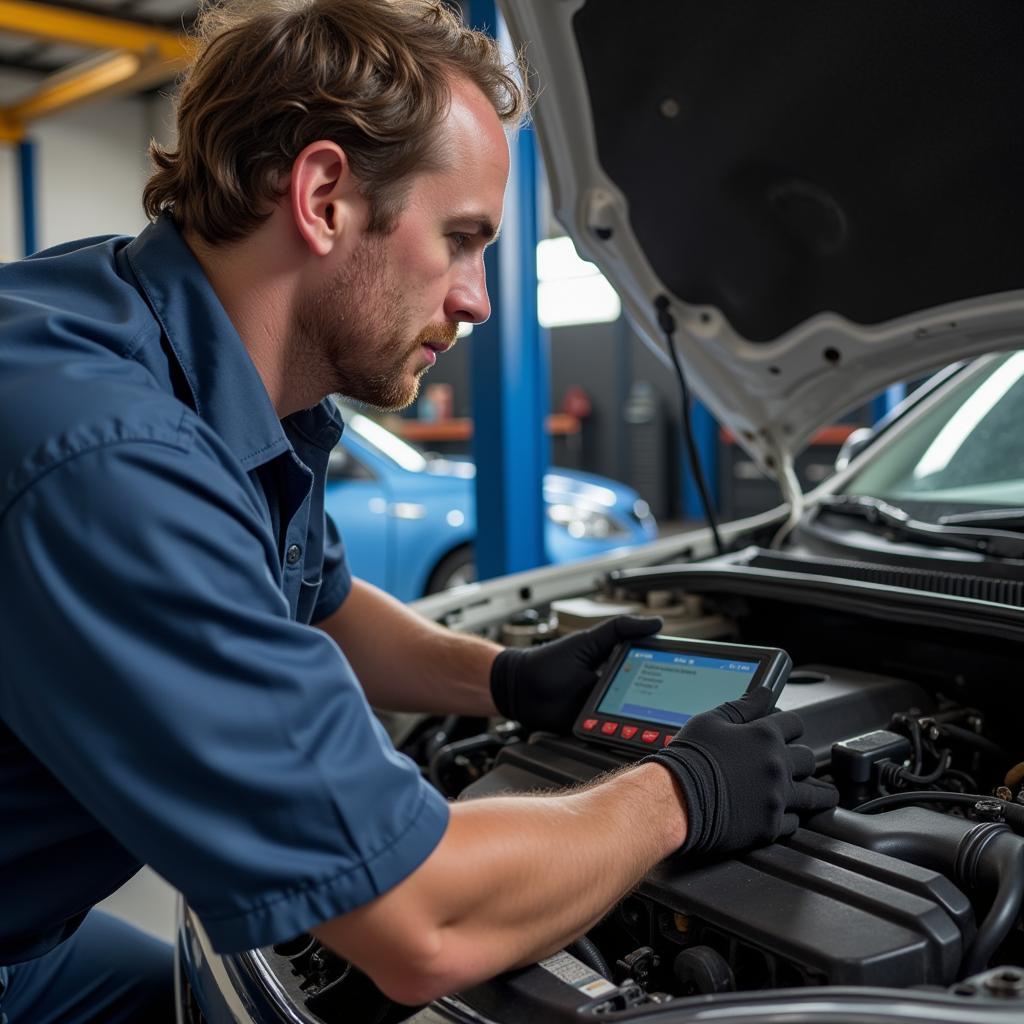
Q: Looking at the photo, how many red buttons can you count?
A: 5